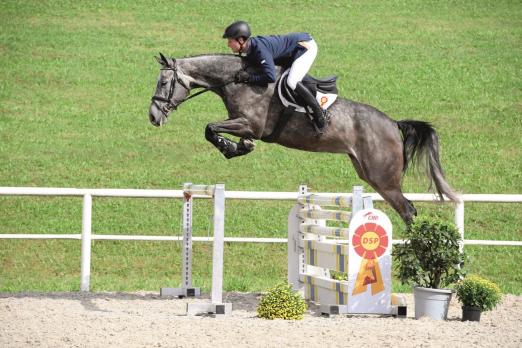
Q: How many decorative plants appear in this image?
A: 3